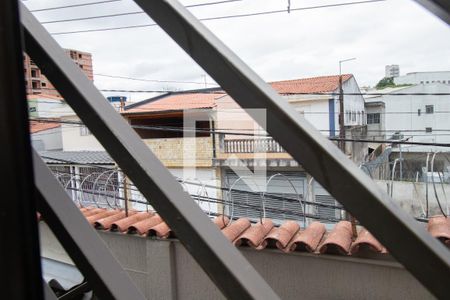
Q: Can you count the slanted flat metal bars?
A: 4